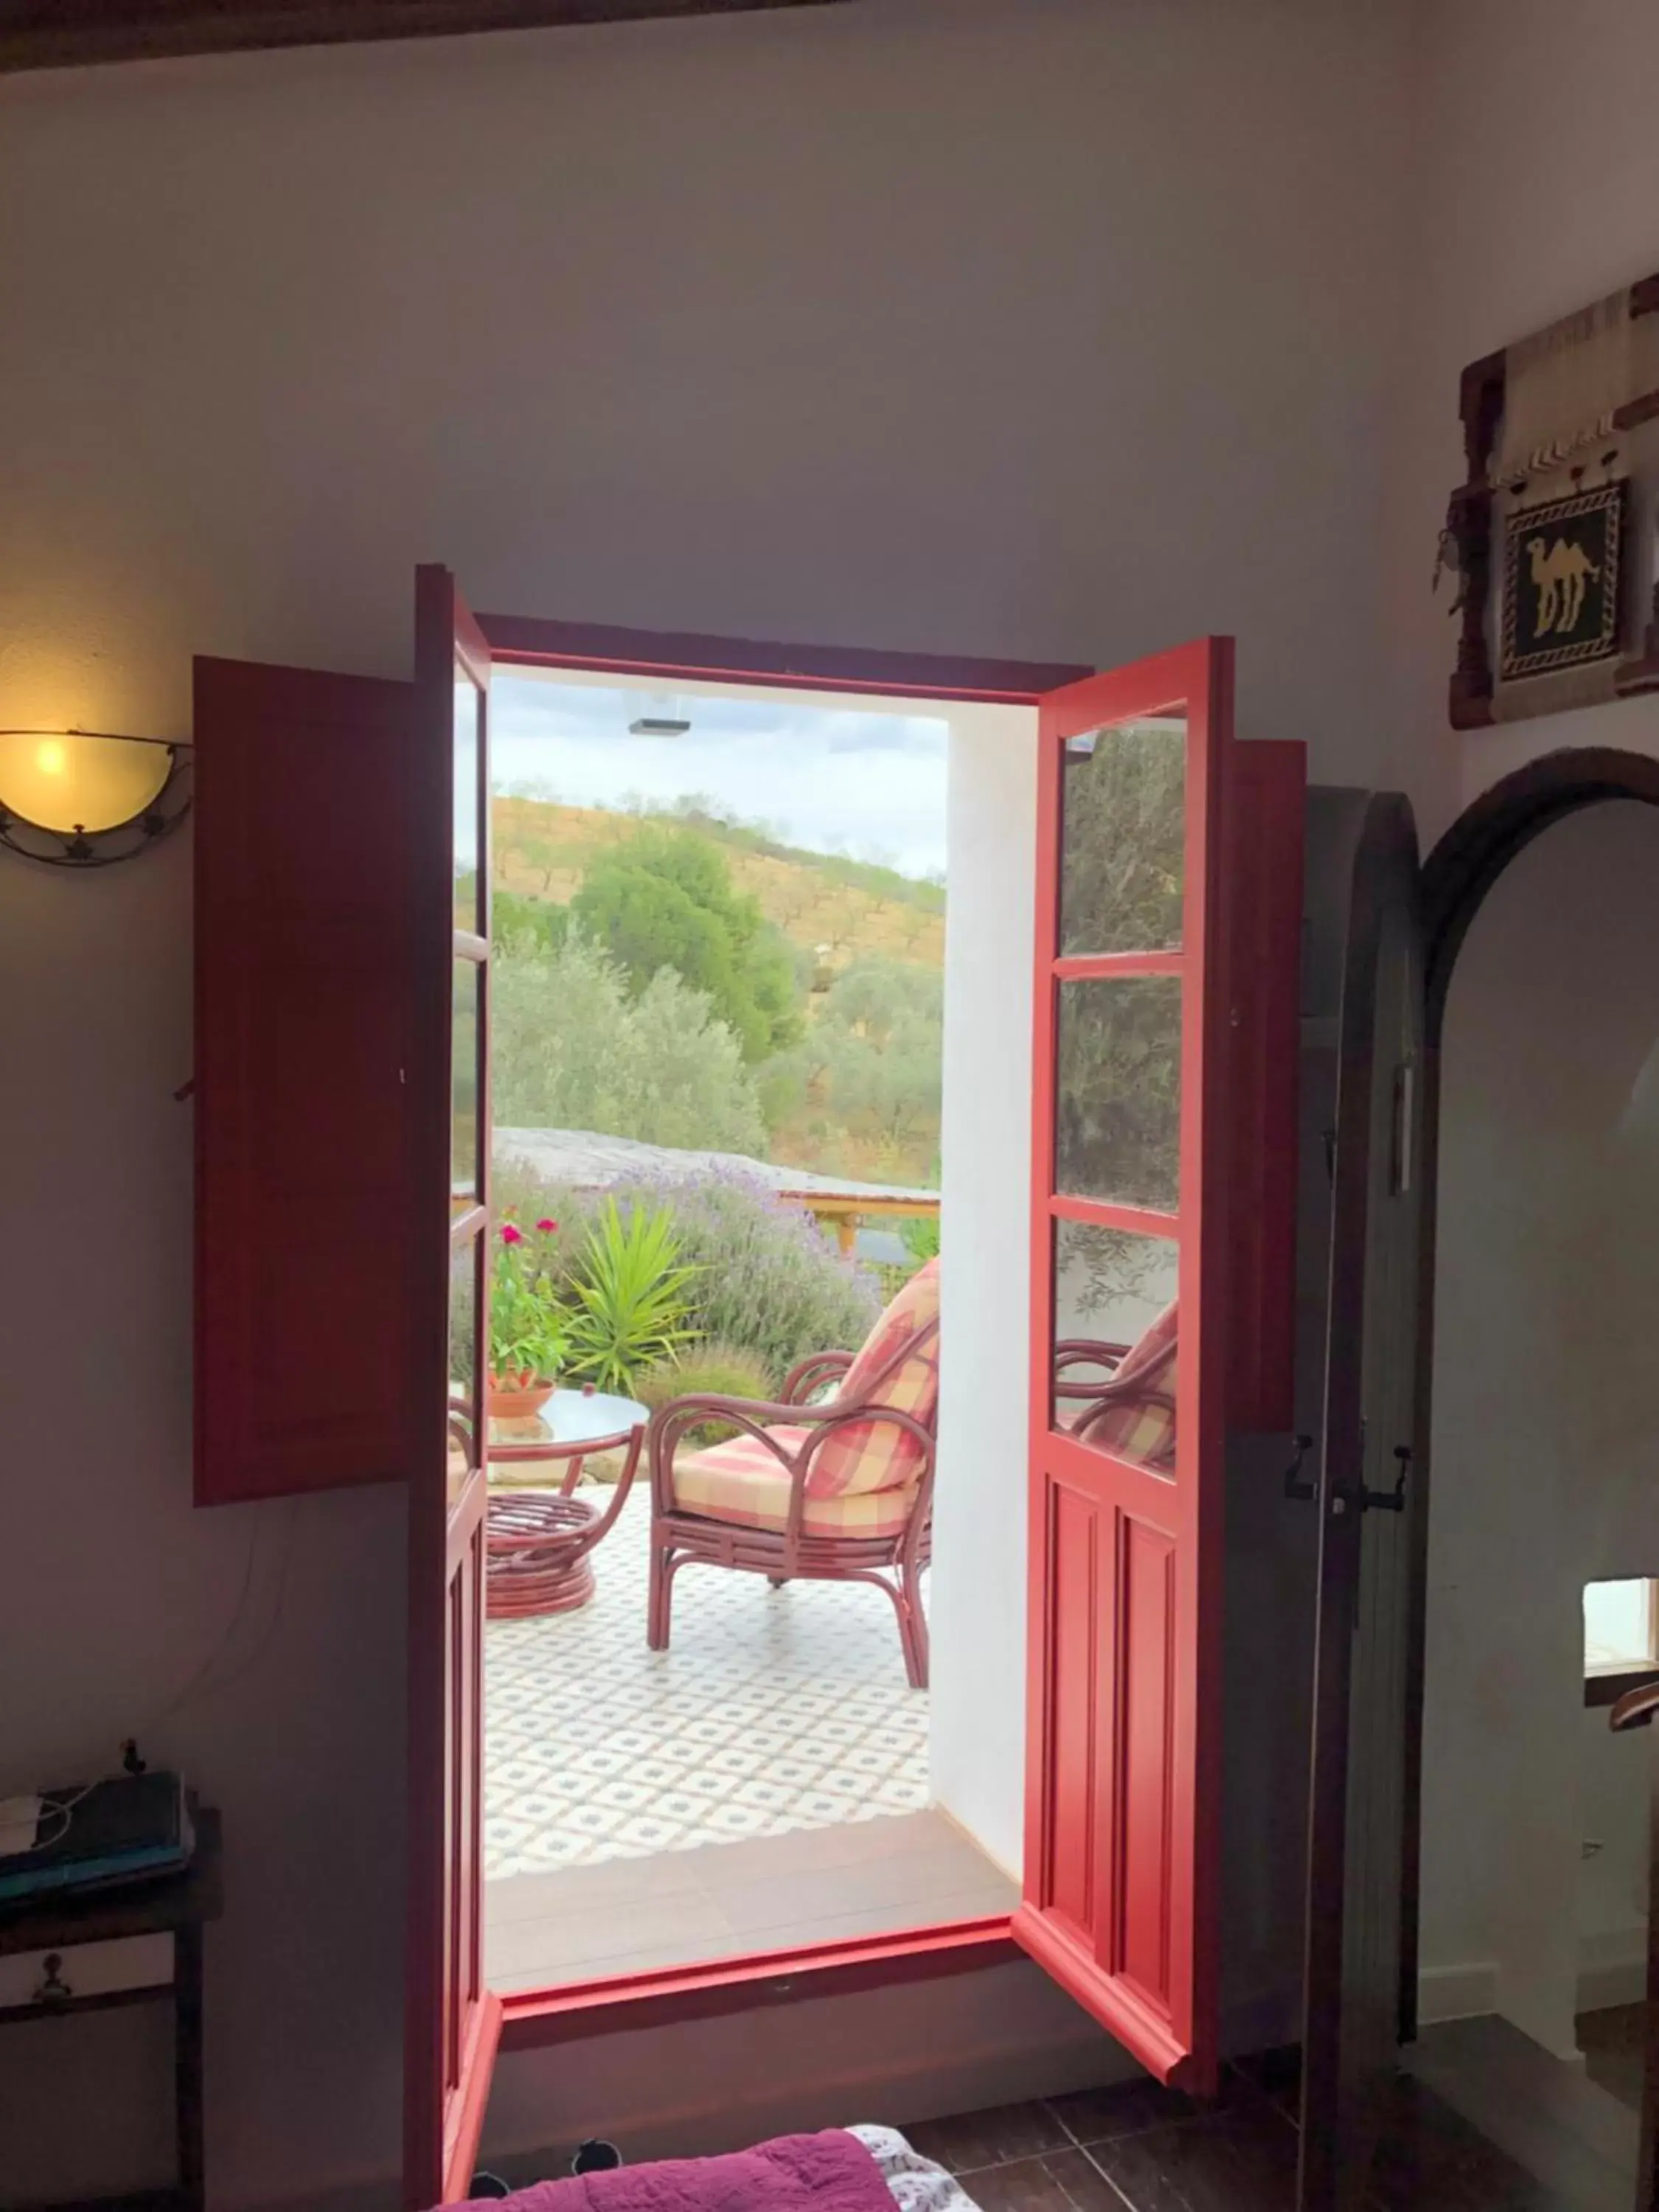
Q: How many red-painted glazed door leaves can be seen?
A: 2